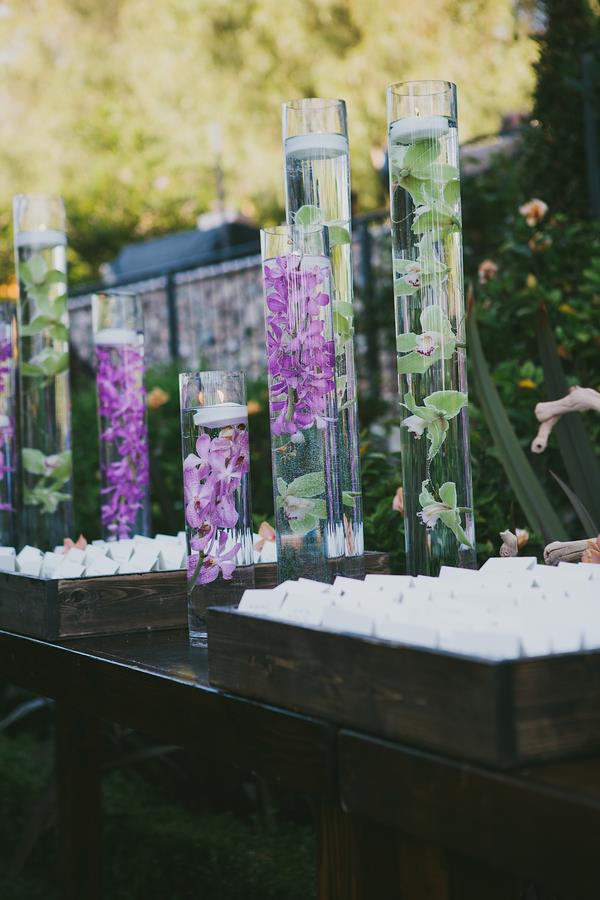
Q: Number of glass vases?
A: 7